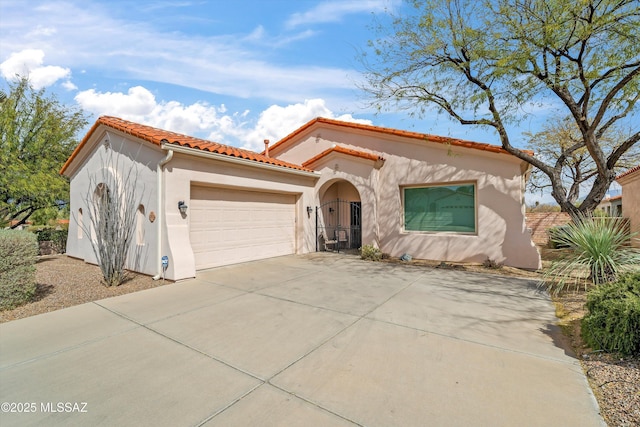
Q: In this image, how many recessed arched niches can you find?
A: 3